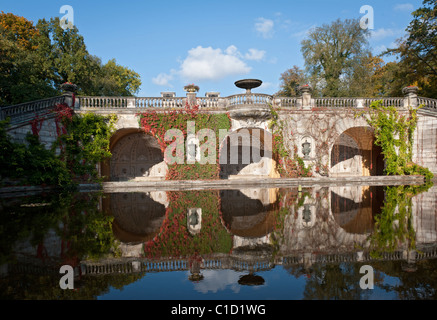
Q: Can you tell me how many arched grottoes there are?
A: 3